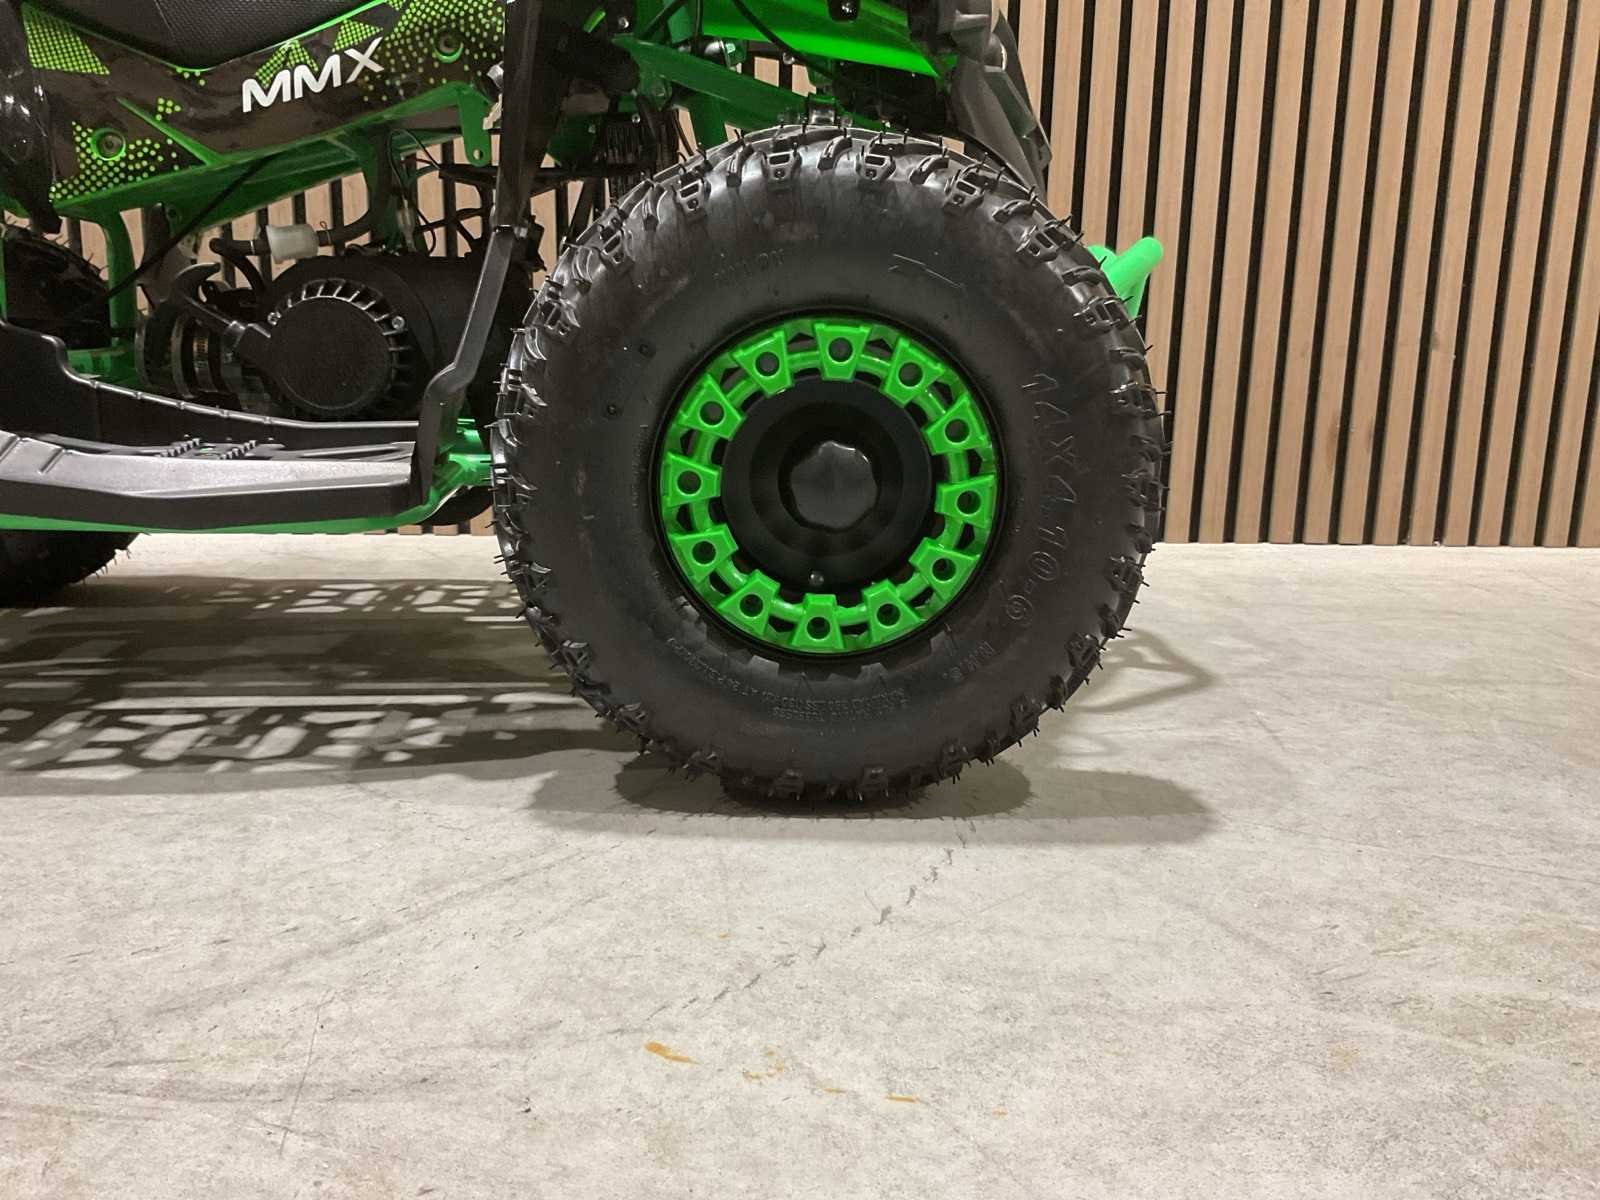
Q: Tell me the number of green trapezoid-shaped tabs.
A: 12